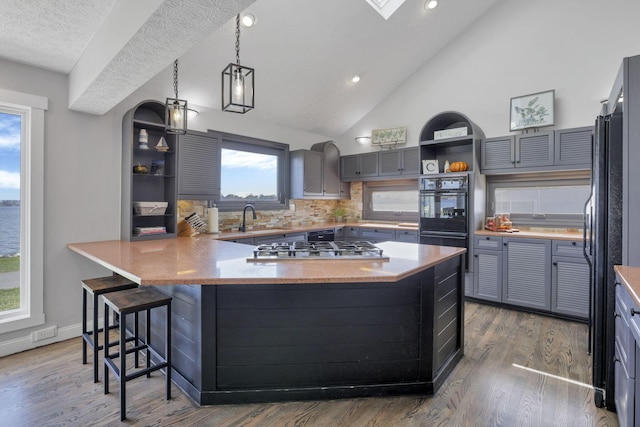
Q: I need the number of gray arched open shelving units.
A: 2